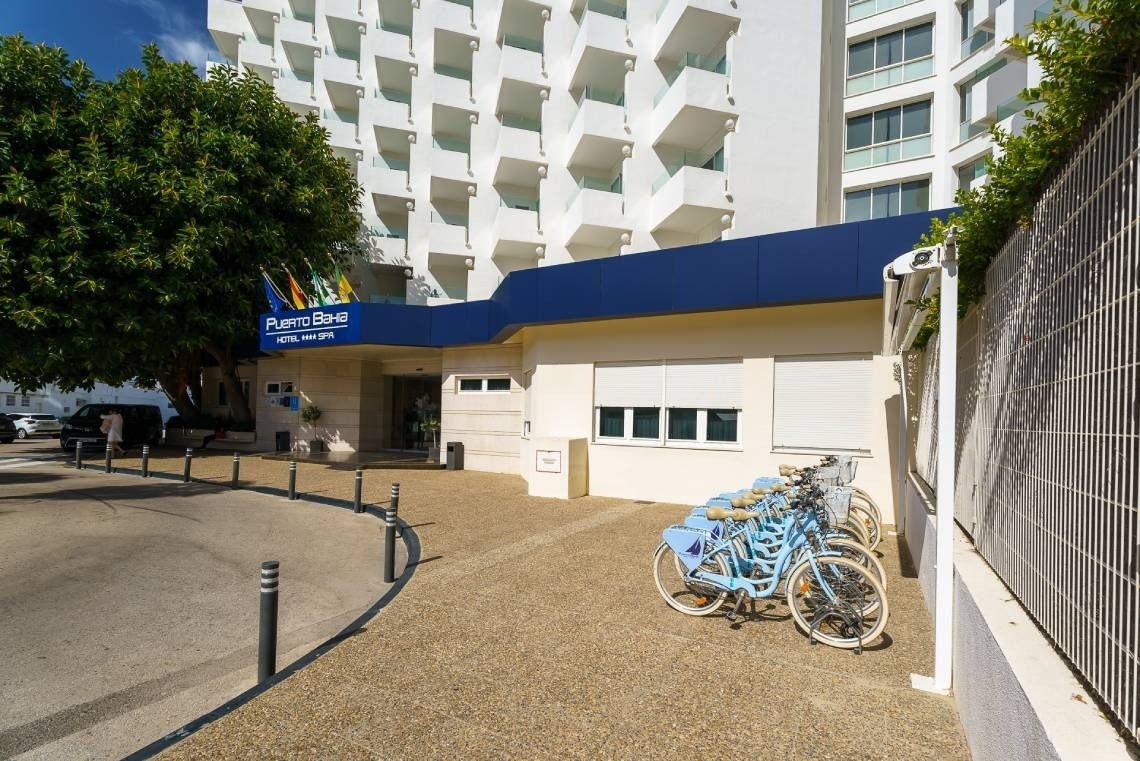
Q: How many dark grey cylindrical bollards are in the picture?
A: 10